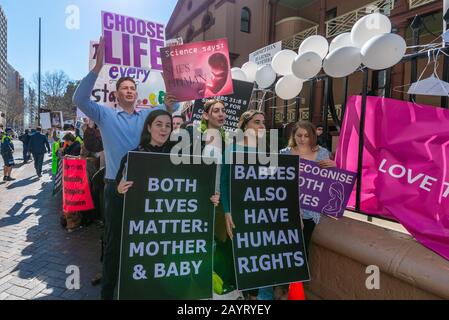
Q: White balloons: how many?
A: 11